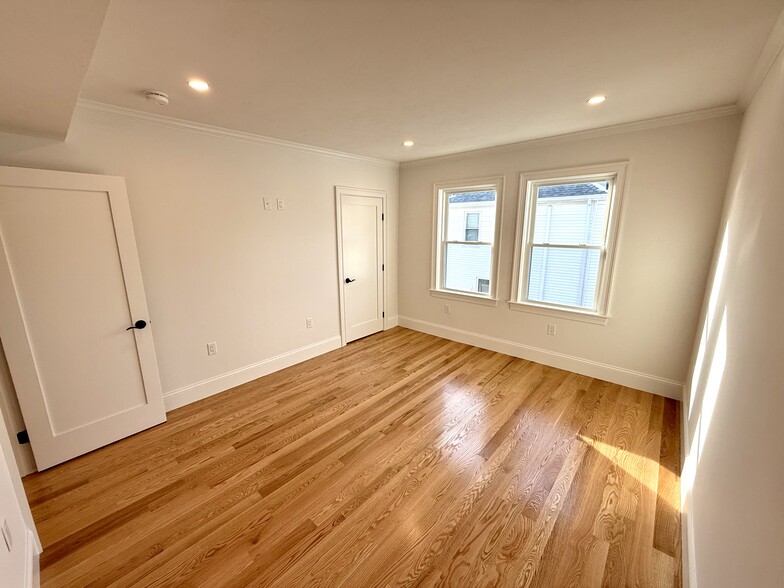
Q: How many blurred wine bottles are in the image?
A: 0